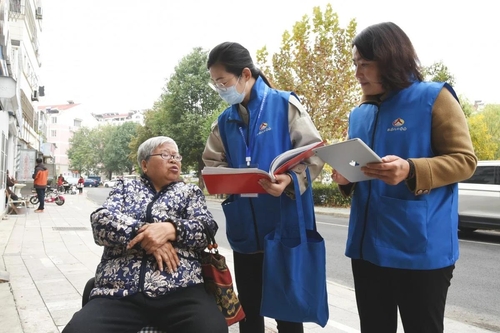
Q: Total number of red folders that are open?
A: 1